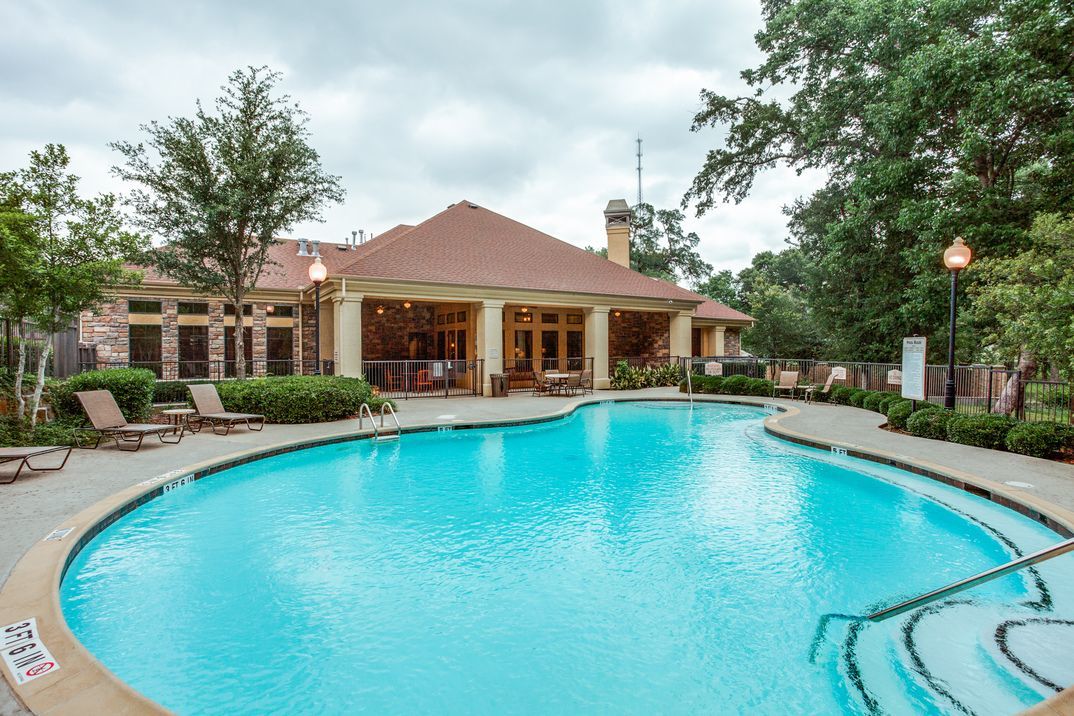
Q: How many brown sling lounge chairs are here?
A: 3